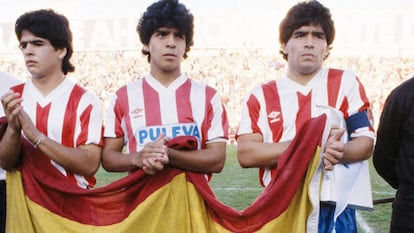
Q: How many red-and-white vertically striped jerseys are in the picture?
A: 3